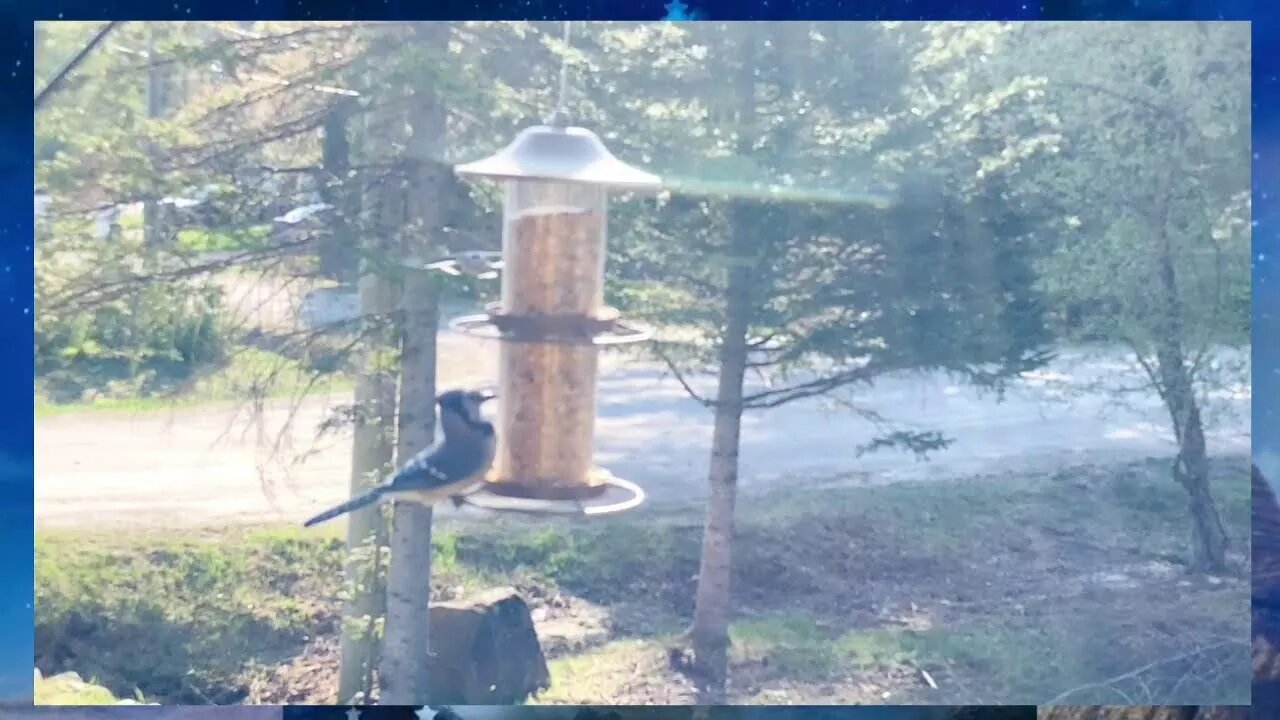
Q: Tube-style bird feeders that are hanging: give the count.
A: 1